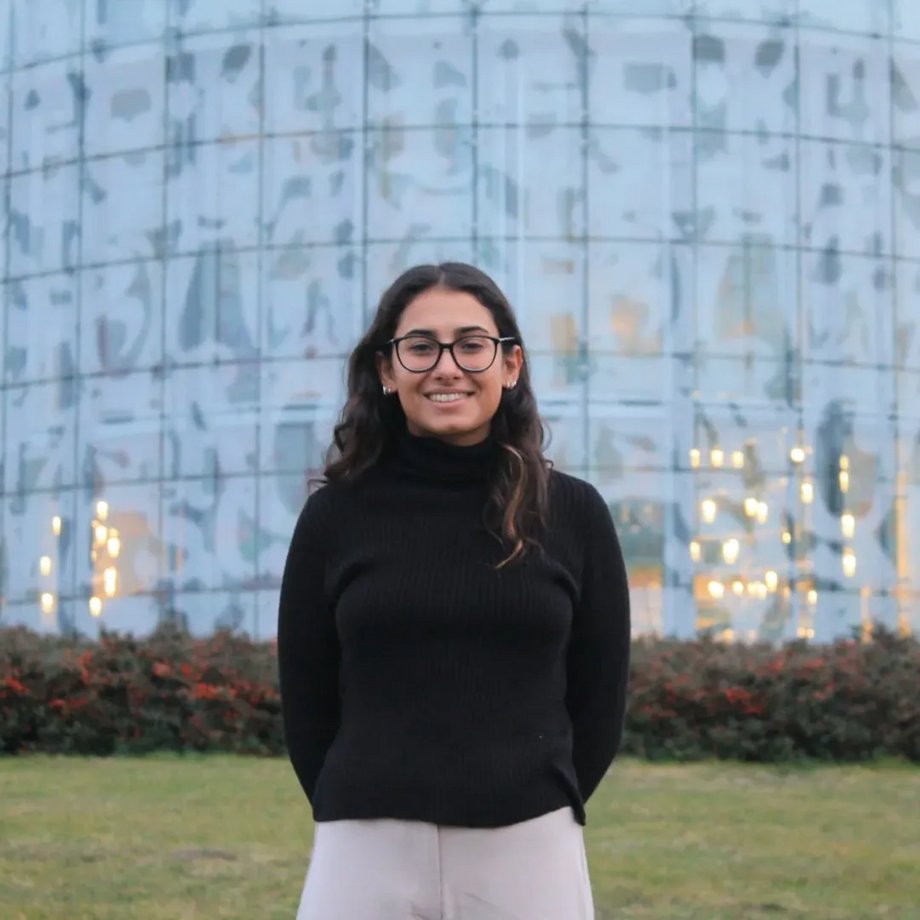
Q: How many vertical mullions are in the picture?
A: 10